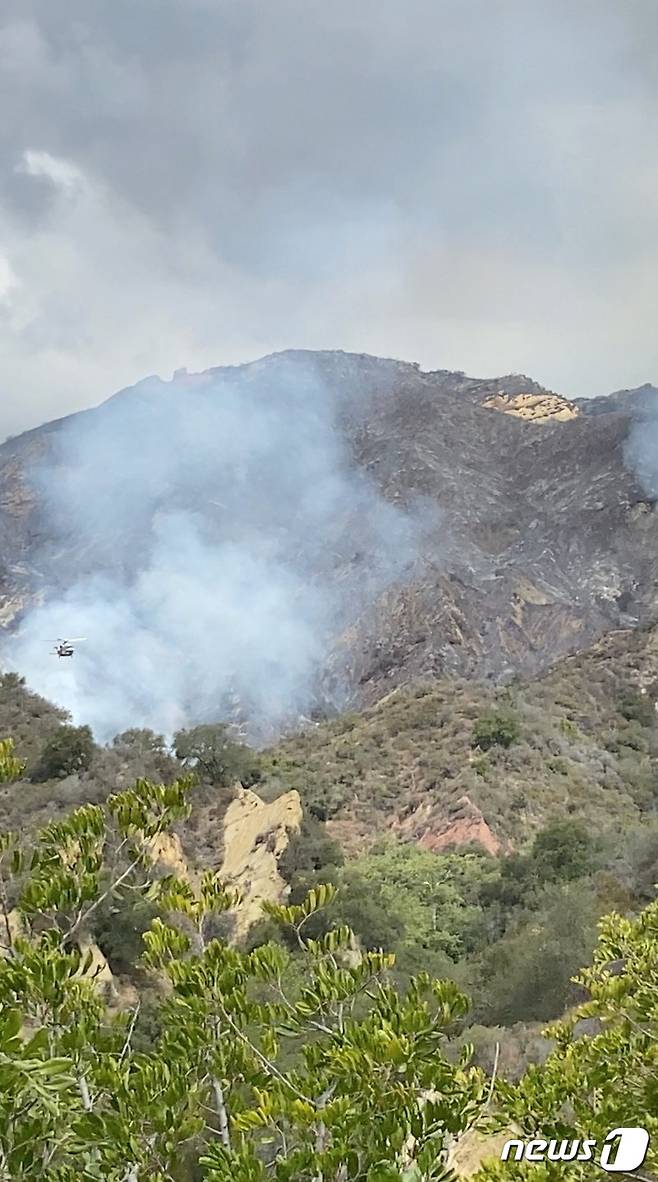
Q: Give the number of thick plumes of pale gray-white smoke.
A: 2